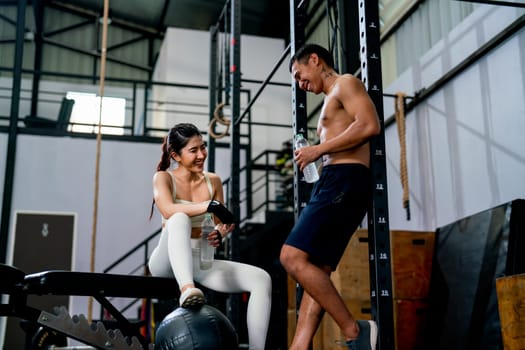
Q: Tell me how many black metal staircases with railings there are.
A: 1